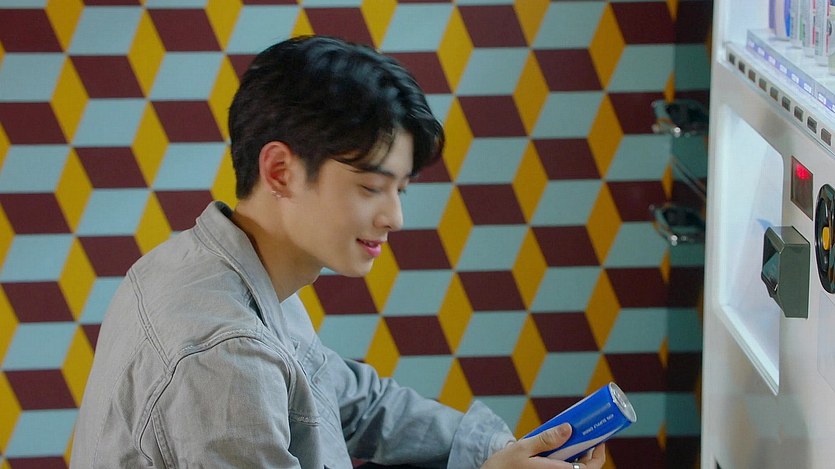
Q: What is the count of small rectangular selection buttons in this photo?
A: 9